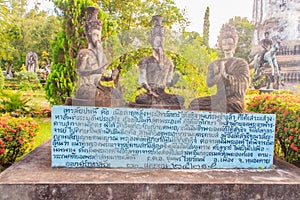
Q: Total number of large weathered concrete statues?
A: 3